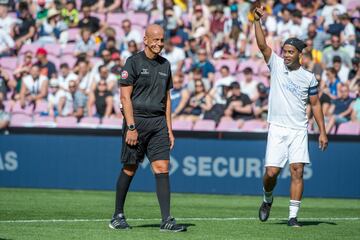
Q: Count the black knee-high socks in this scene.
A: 2